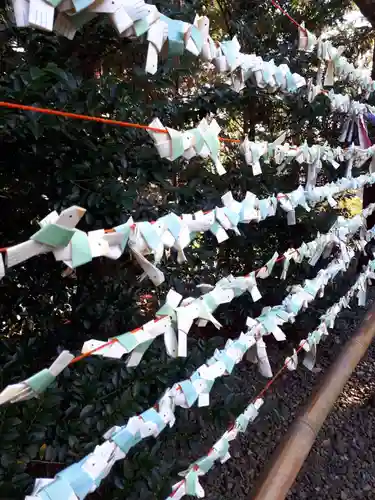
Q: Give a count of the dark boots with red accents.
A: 0